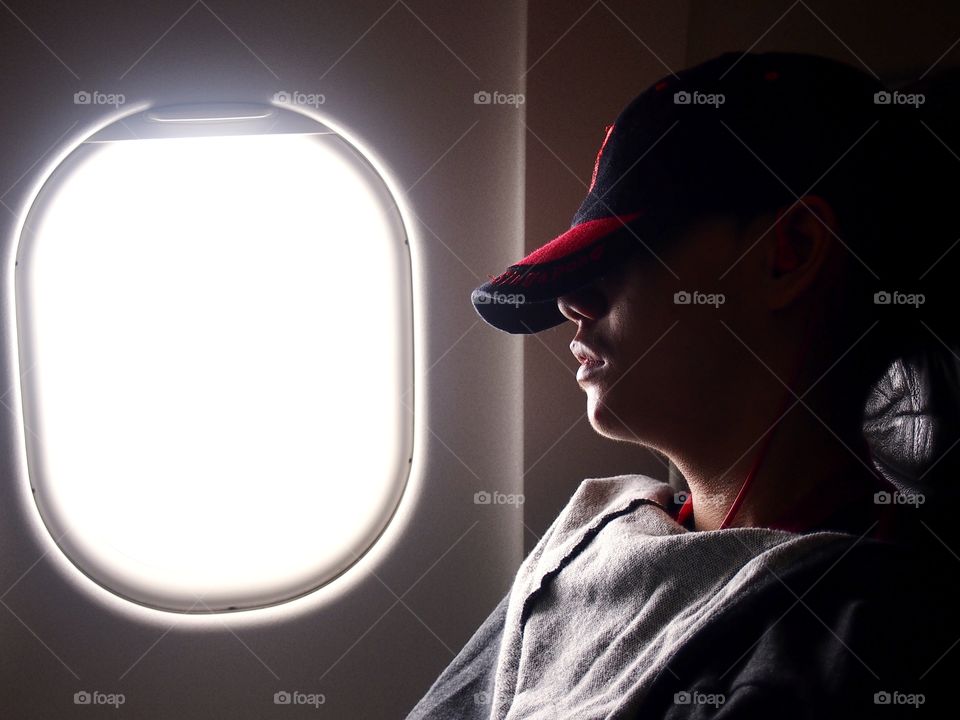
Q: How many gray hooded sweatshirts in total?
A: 1